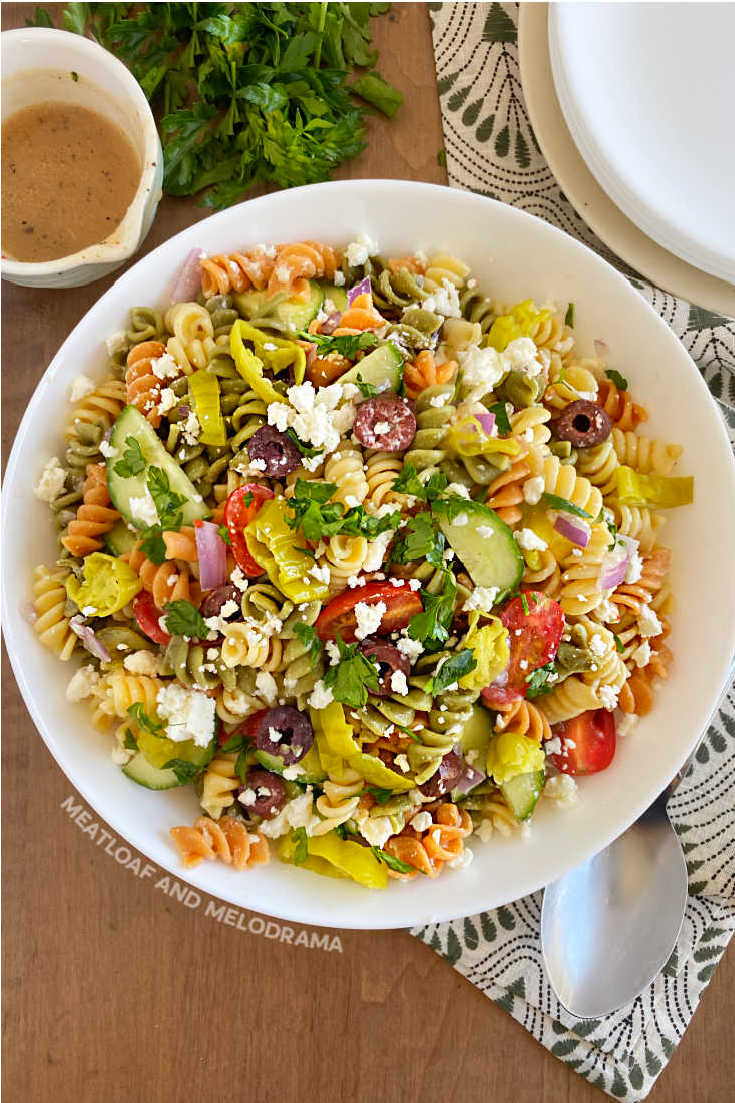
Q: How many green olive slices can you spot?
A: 0